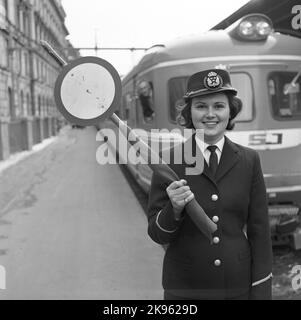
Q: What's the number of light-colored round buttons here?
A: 4